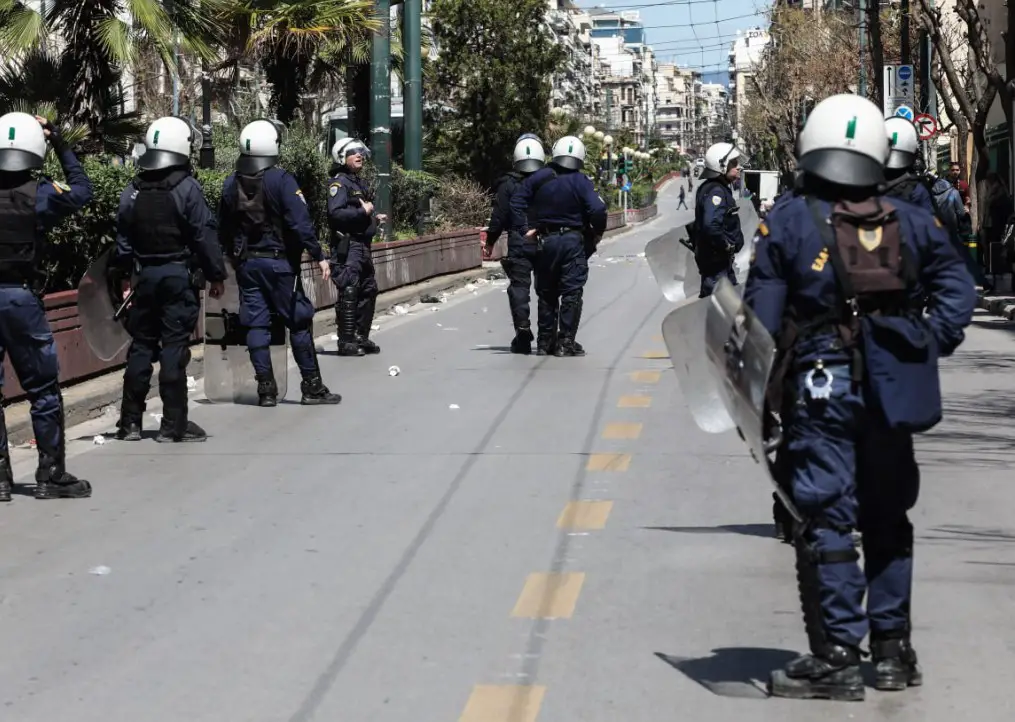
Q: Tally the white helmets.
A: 9